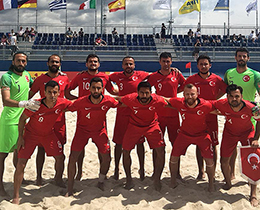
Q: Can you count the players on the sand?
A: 12